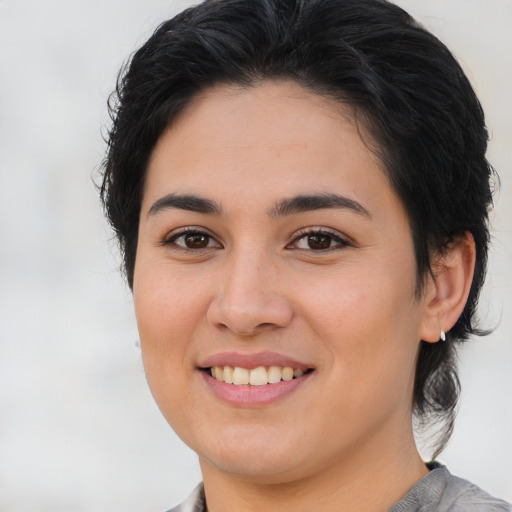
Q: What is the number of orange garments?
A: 0